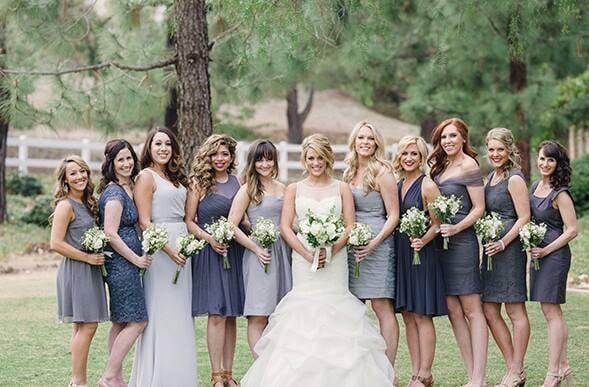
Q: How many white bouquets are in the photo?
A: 11